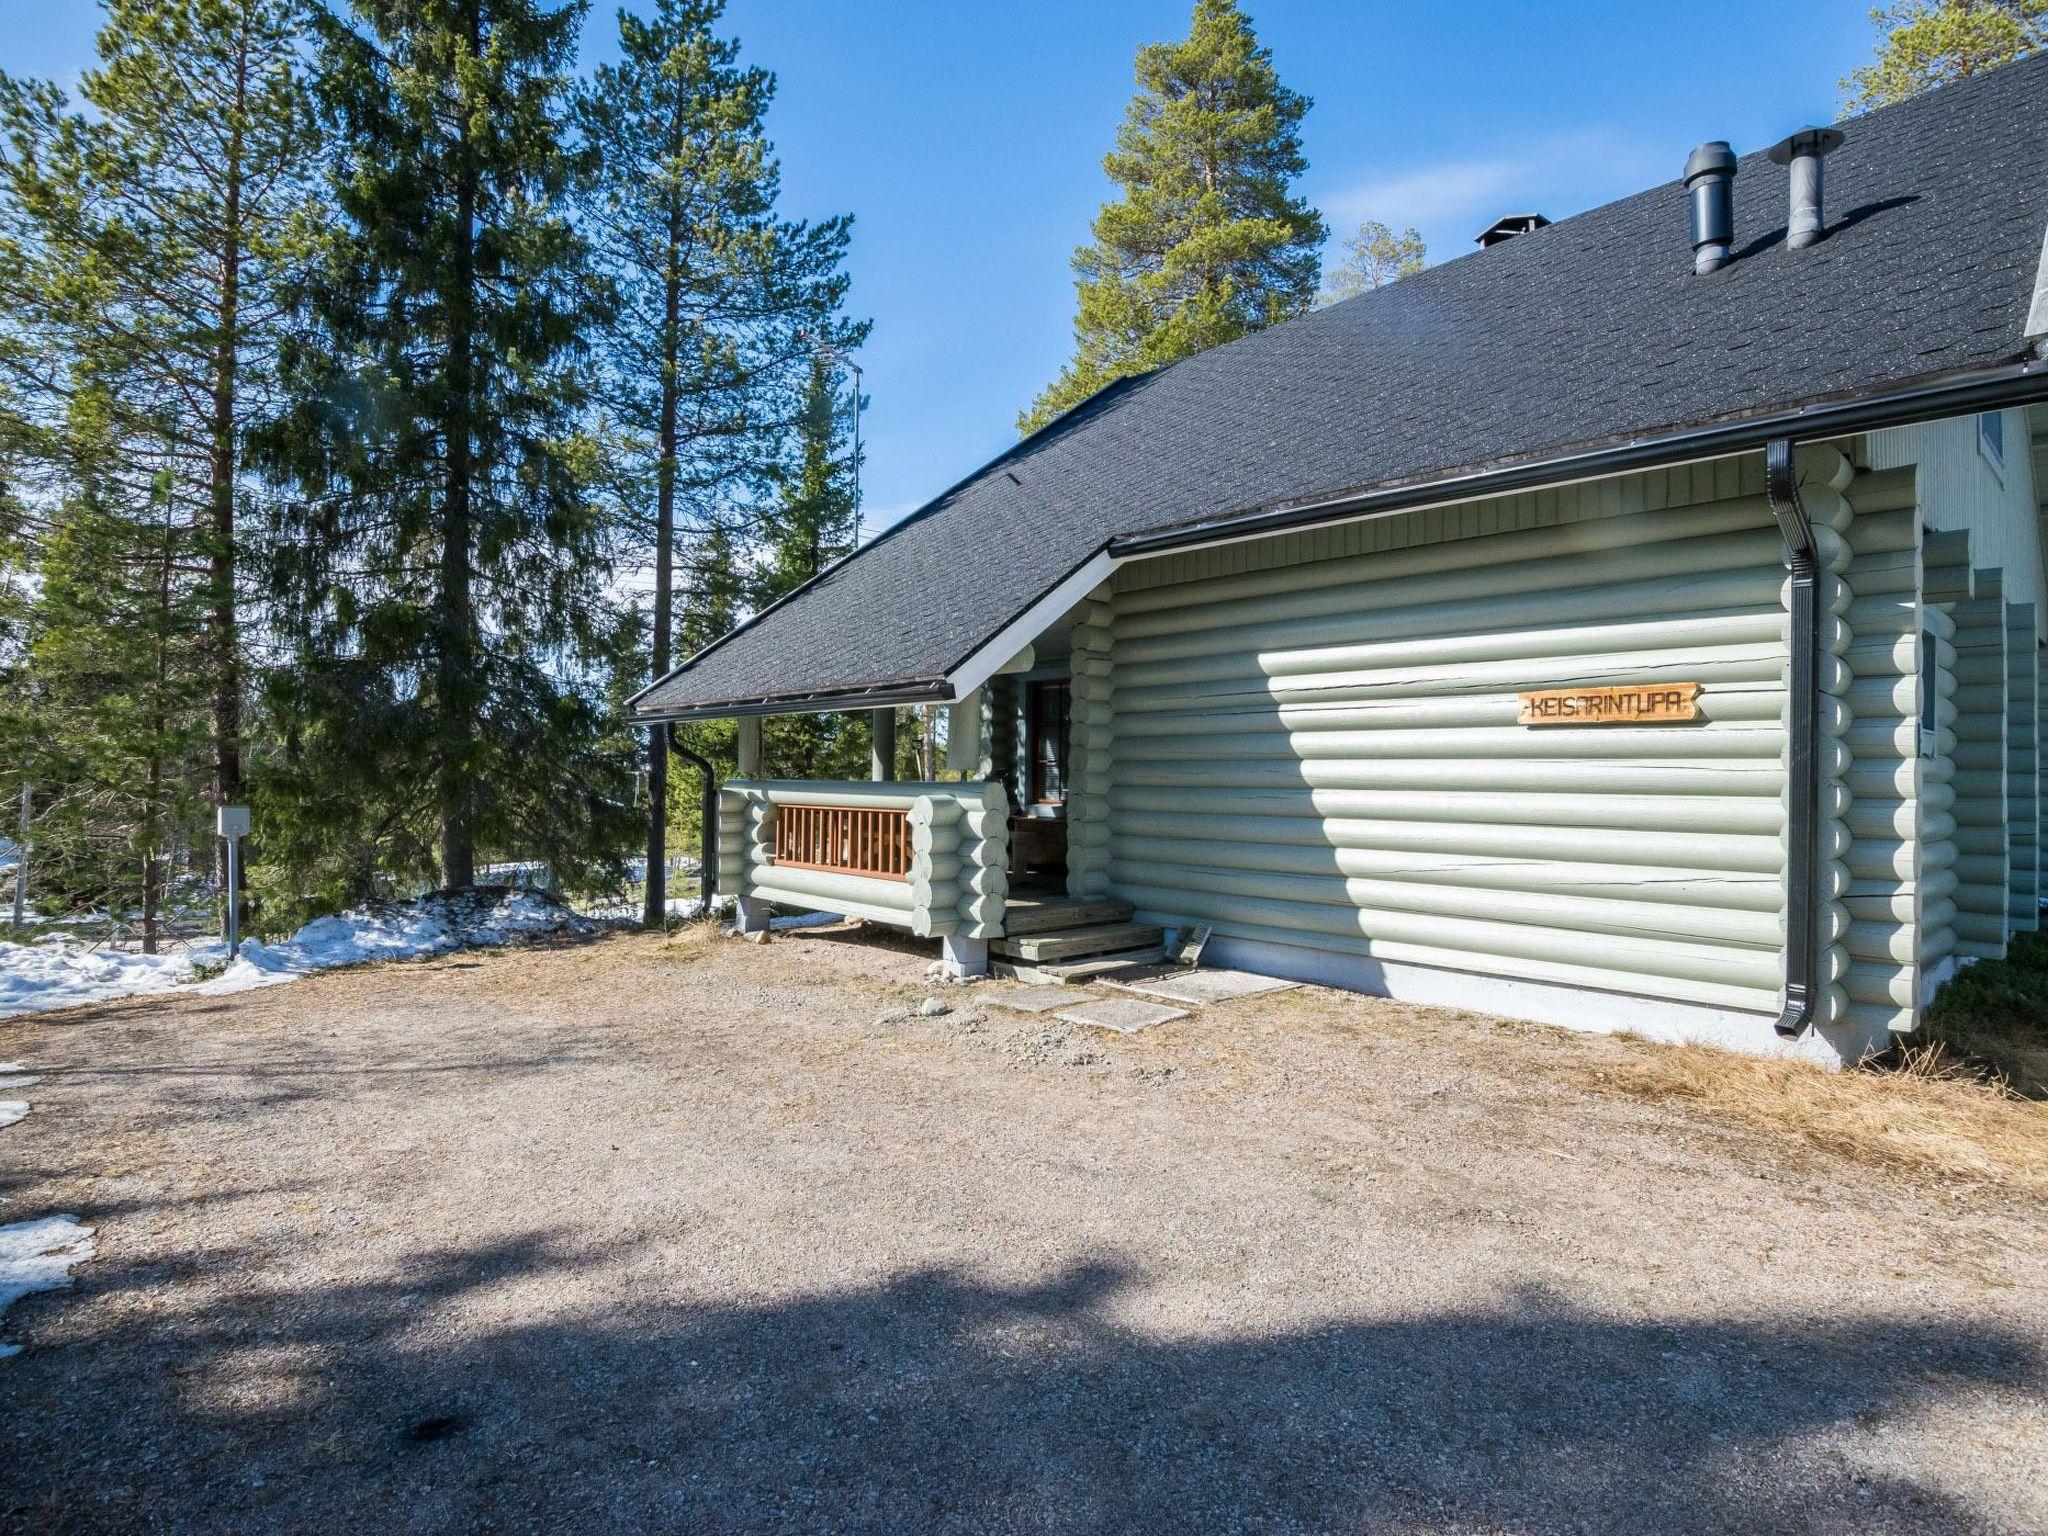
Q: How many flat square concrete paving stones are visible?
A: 3